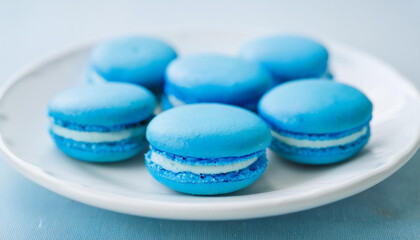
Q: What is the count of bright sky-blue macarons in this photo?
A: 6